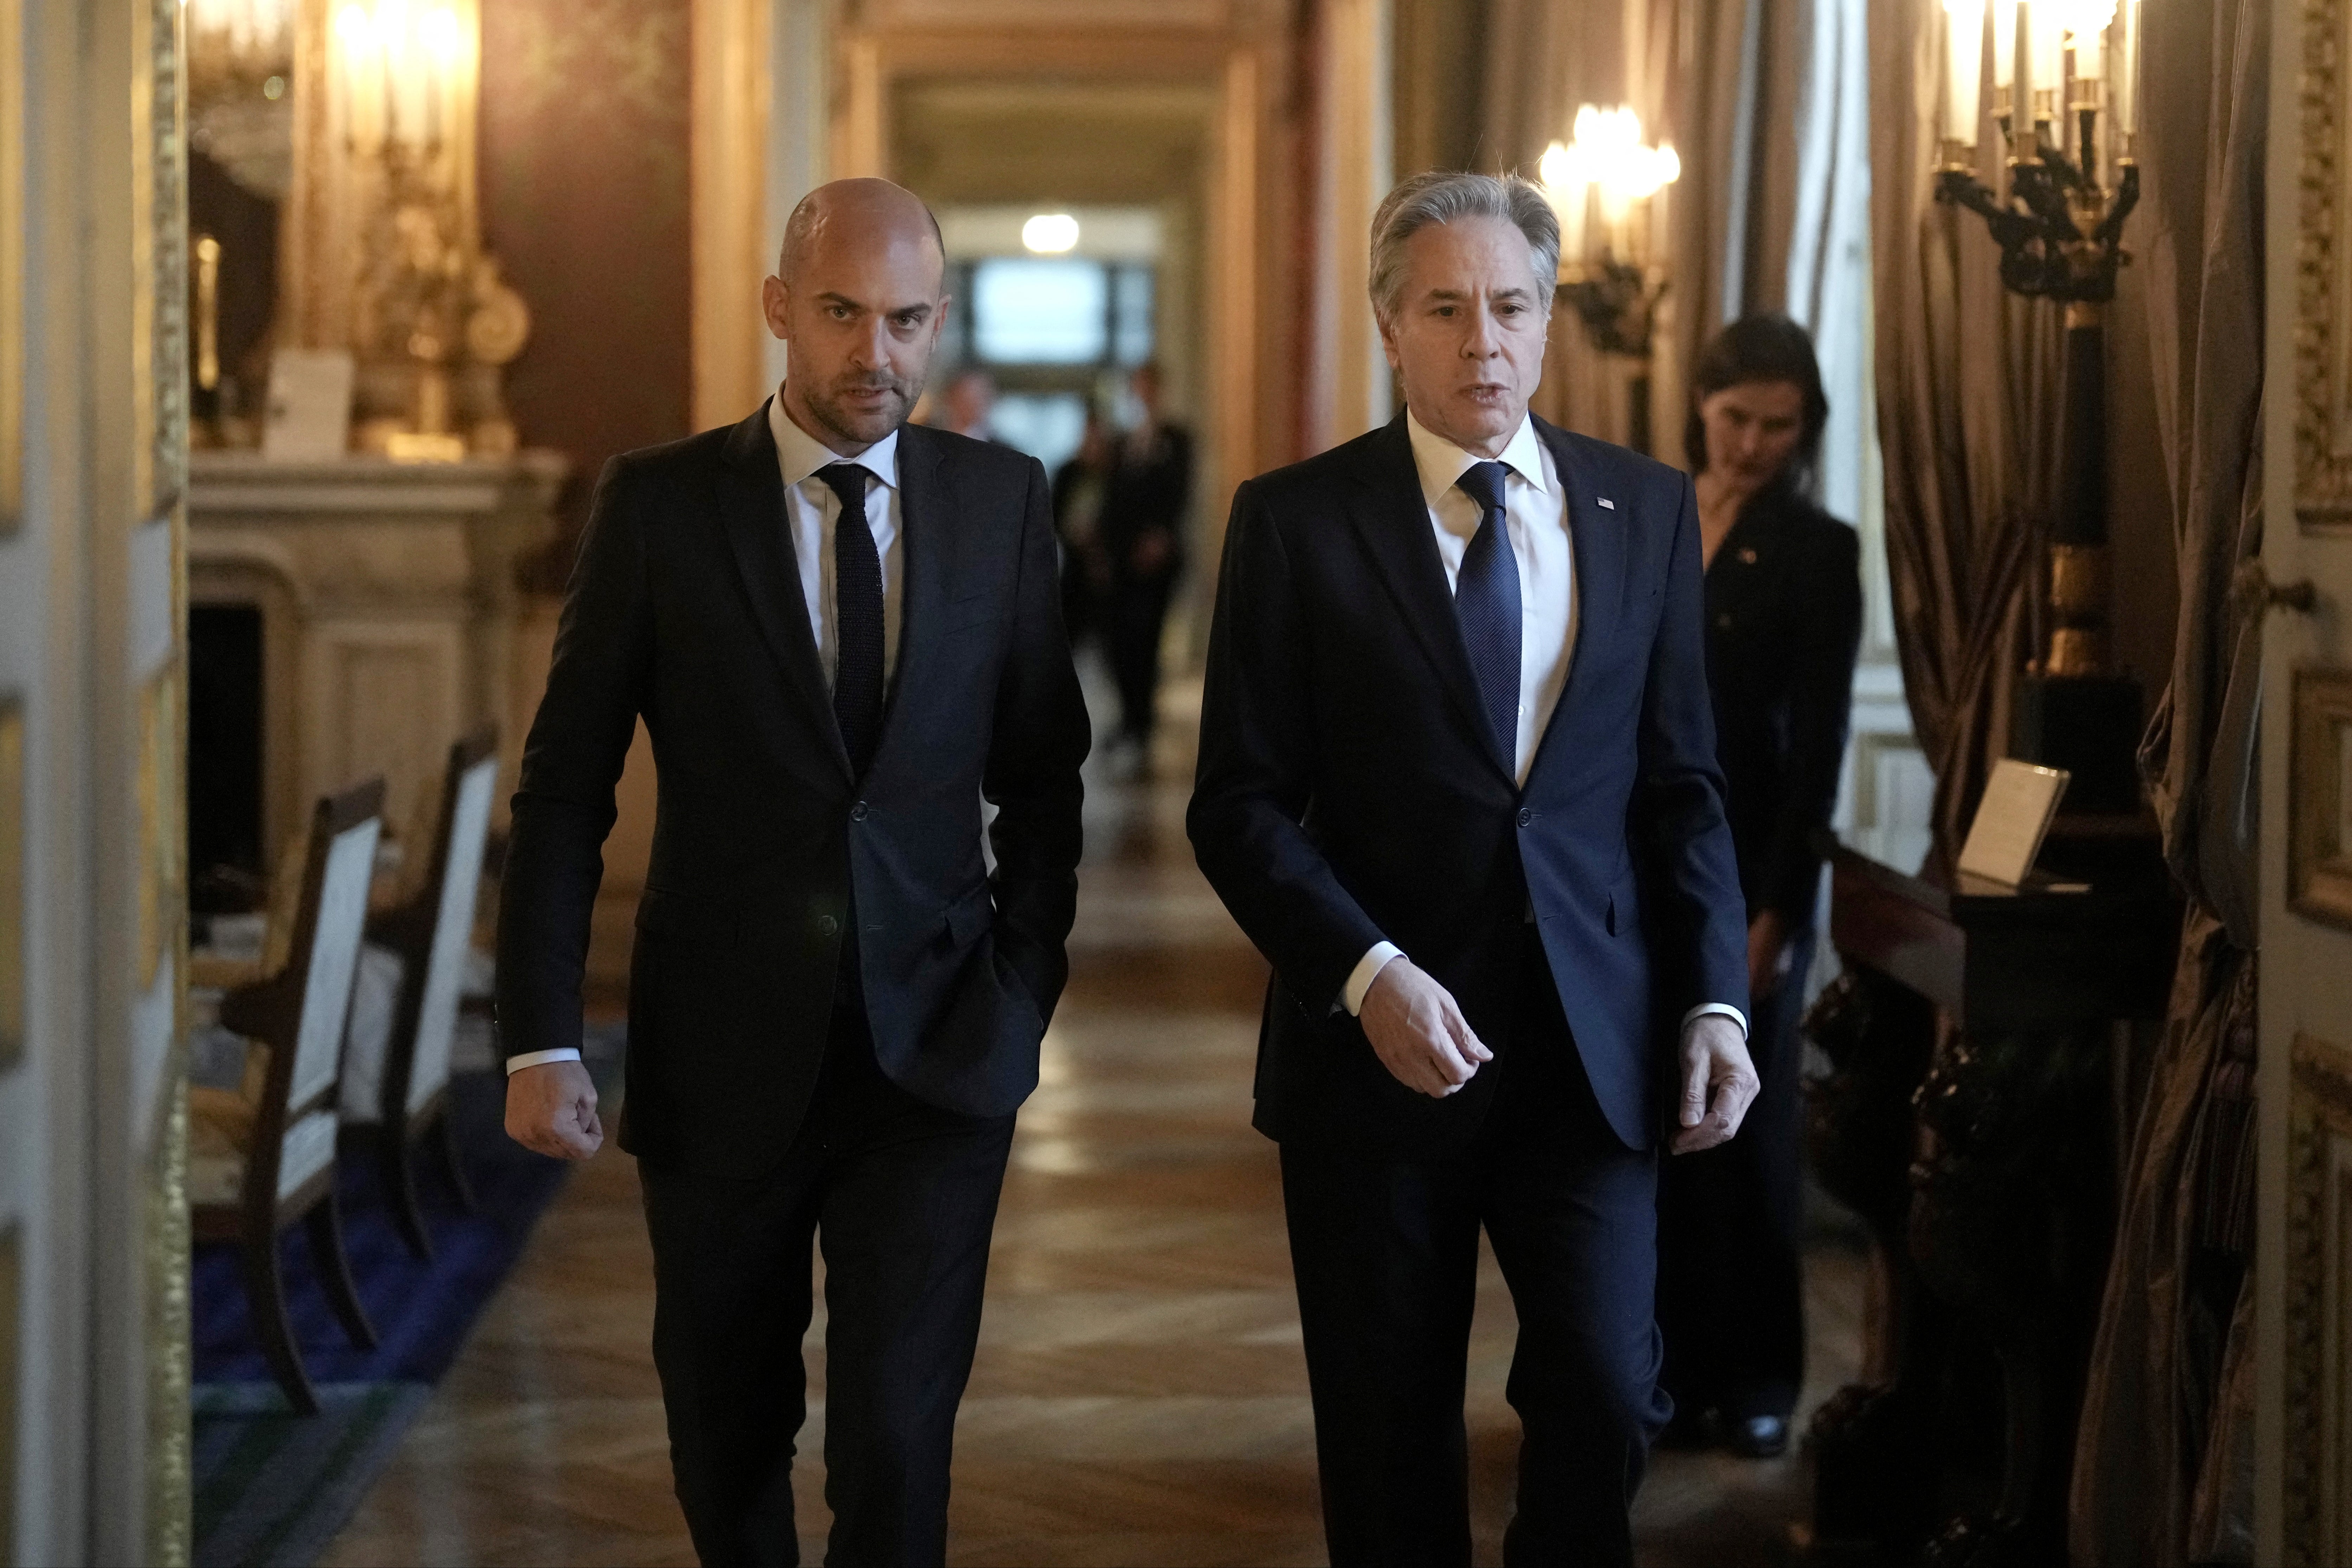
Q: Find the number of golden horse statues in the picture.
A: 0